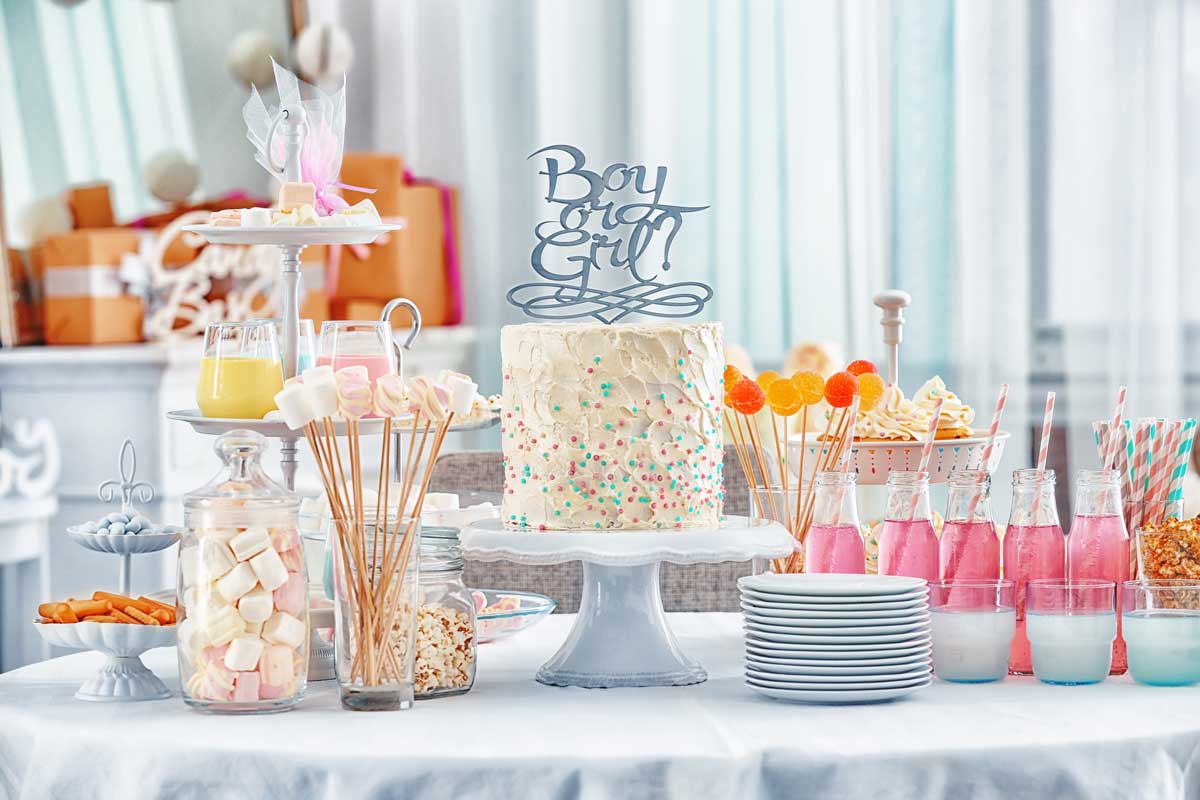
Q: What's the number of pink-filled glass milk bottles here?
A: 5